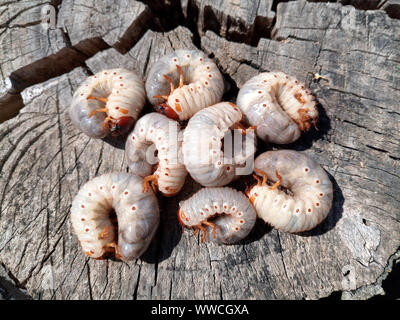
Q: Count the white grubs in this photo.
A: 8